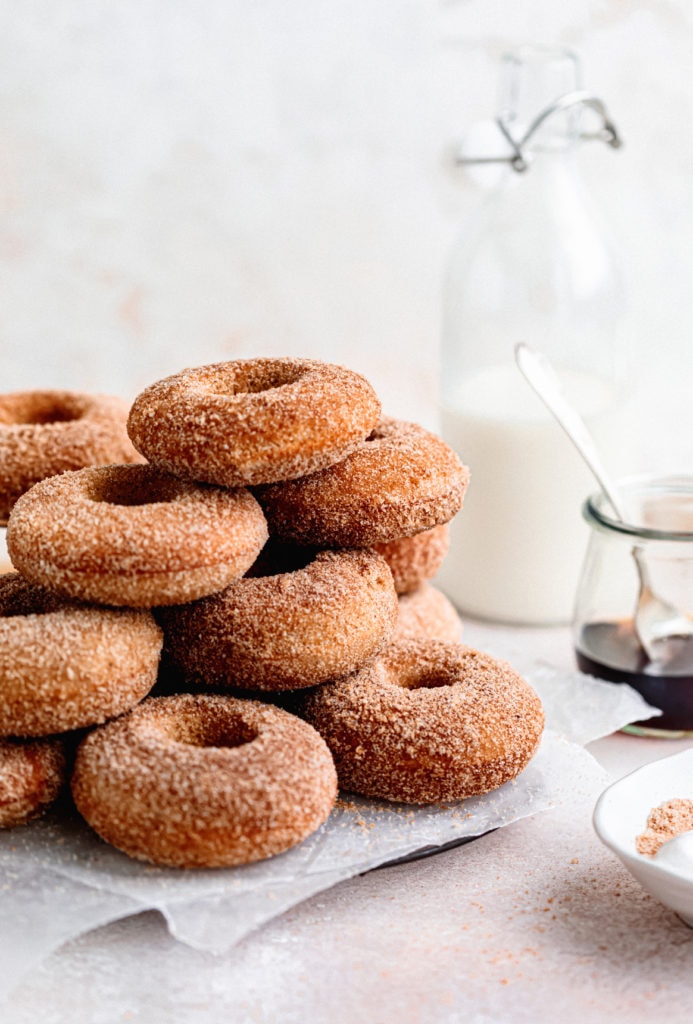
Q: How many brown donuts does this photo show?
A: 11